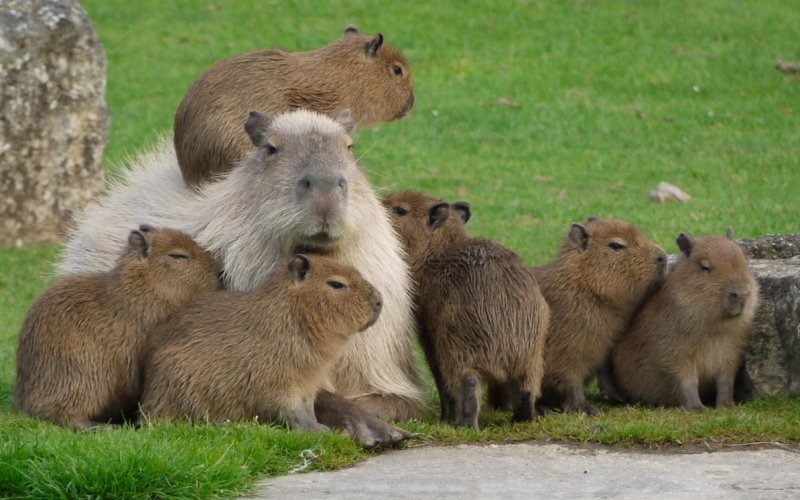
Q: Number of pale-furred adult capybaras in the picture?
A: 1